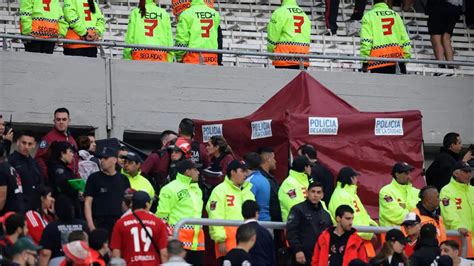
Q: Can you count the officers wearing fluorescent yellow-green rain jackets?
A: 13